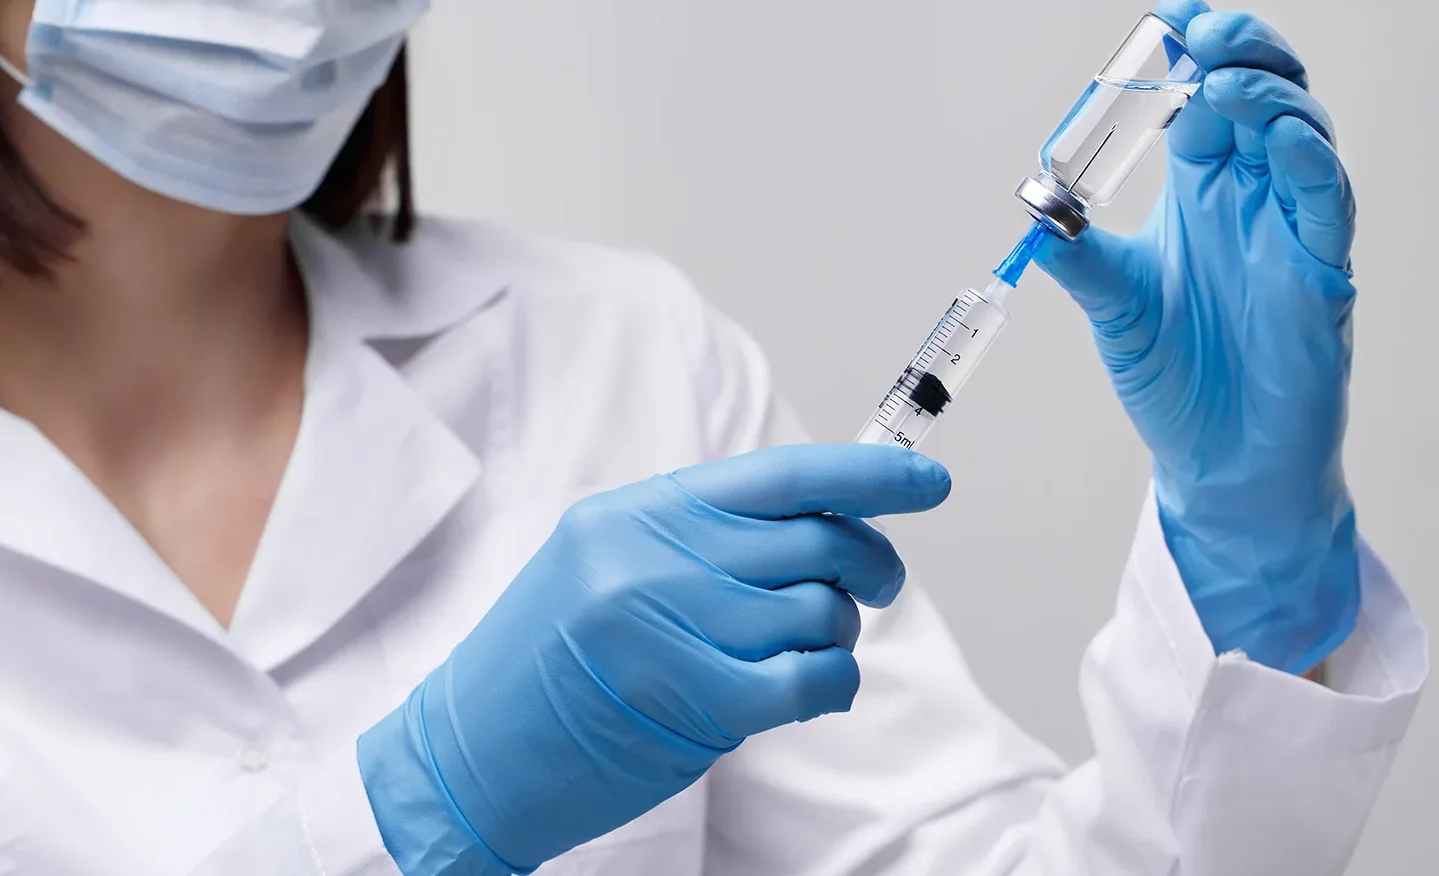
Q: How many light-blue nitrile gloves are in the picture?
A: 2